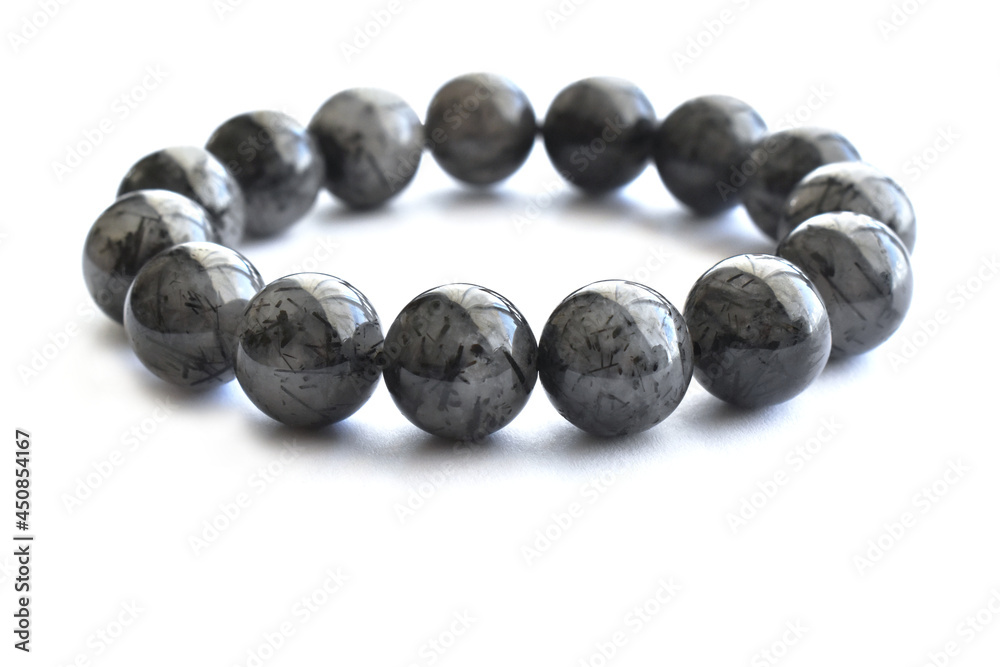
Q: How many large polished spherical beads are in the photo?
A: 15